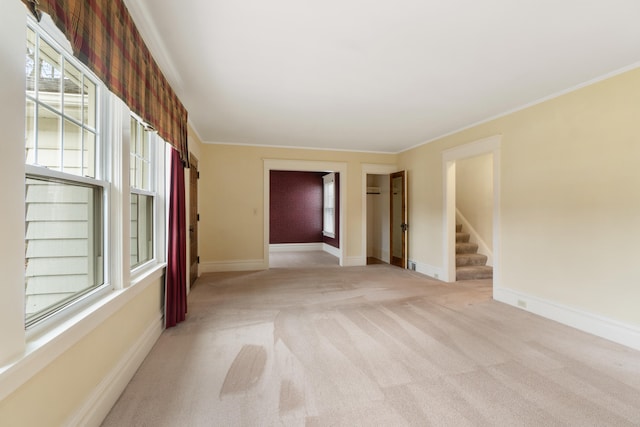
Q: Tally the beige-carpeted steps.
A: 5